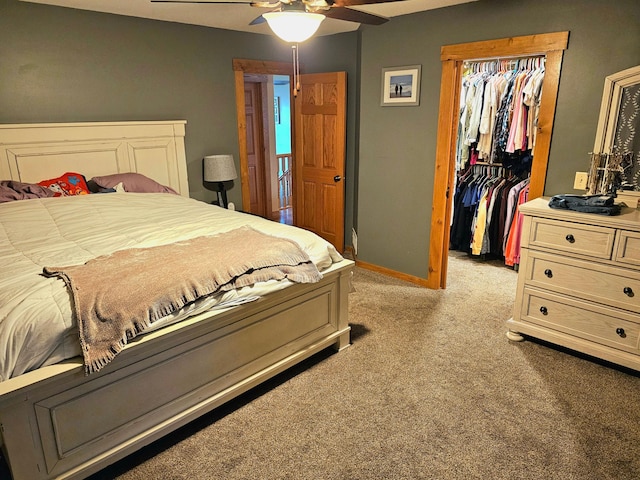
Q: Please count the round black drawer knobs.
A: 5